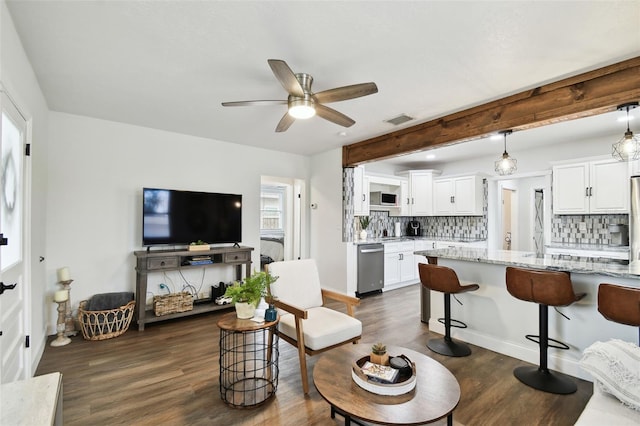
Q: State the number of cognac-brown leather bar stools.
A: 3